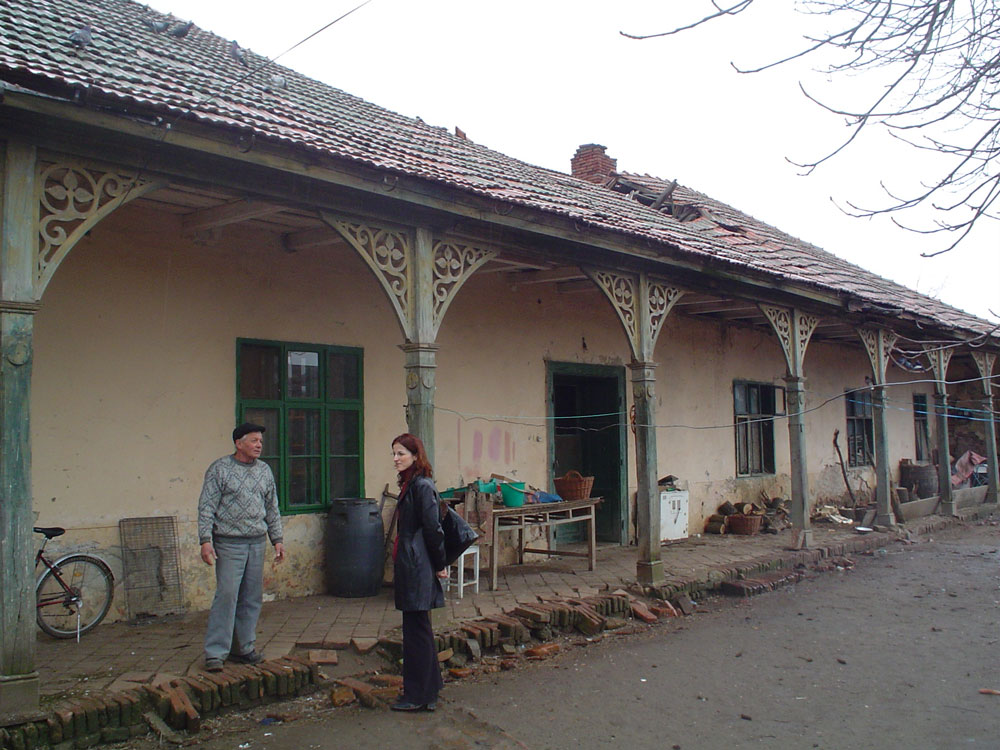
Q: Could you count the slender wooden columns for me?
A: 7